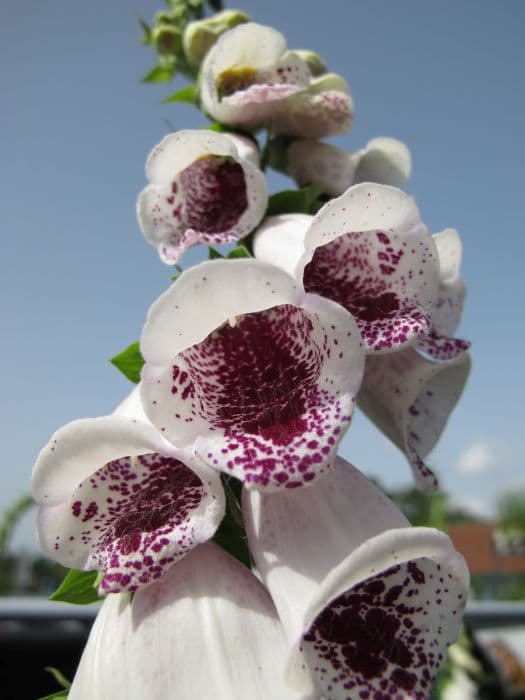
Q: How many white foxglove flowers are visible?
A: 11